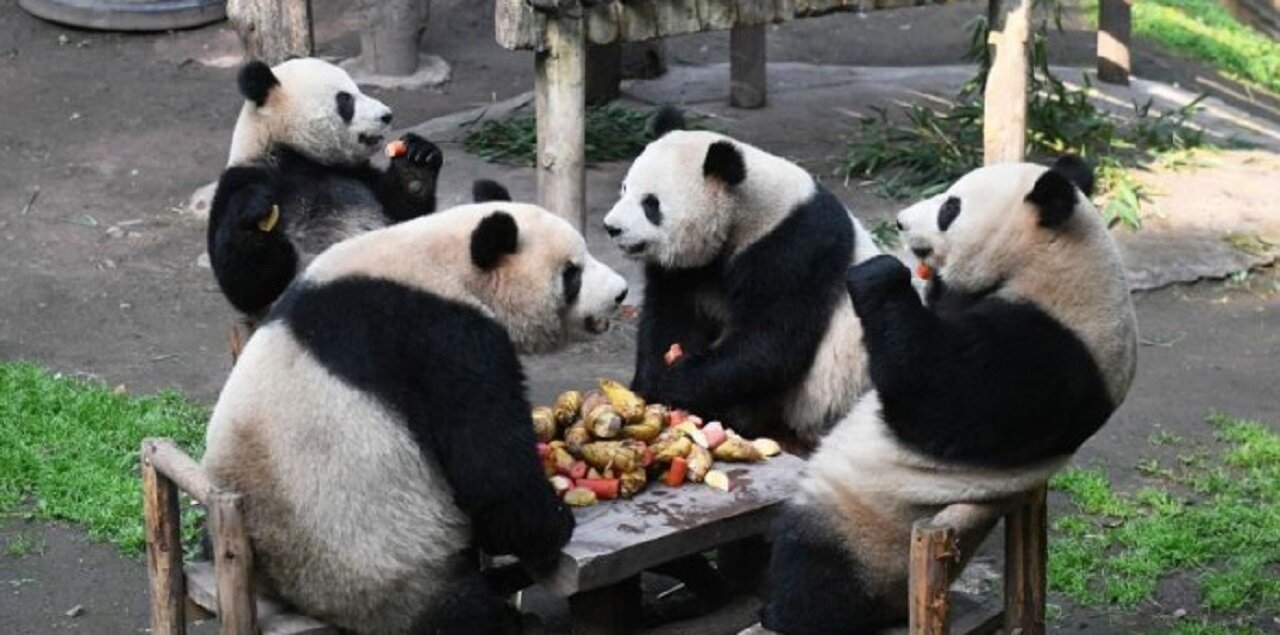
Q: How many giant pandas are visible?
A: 4